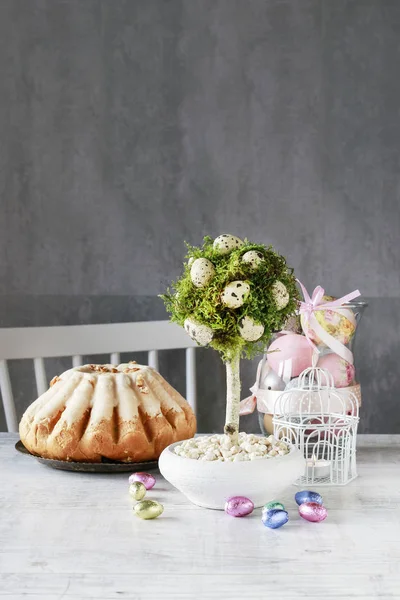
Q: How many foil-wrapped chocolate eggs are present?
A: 8